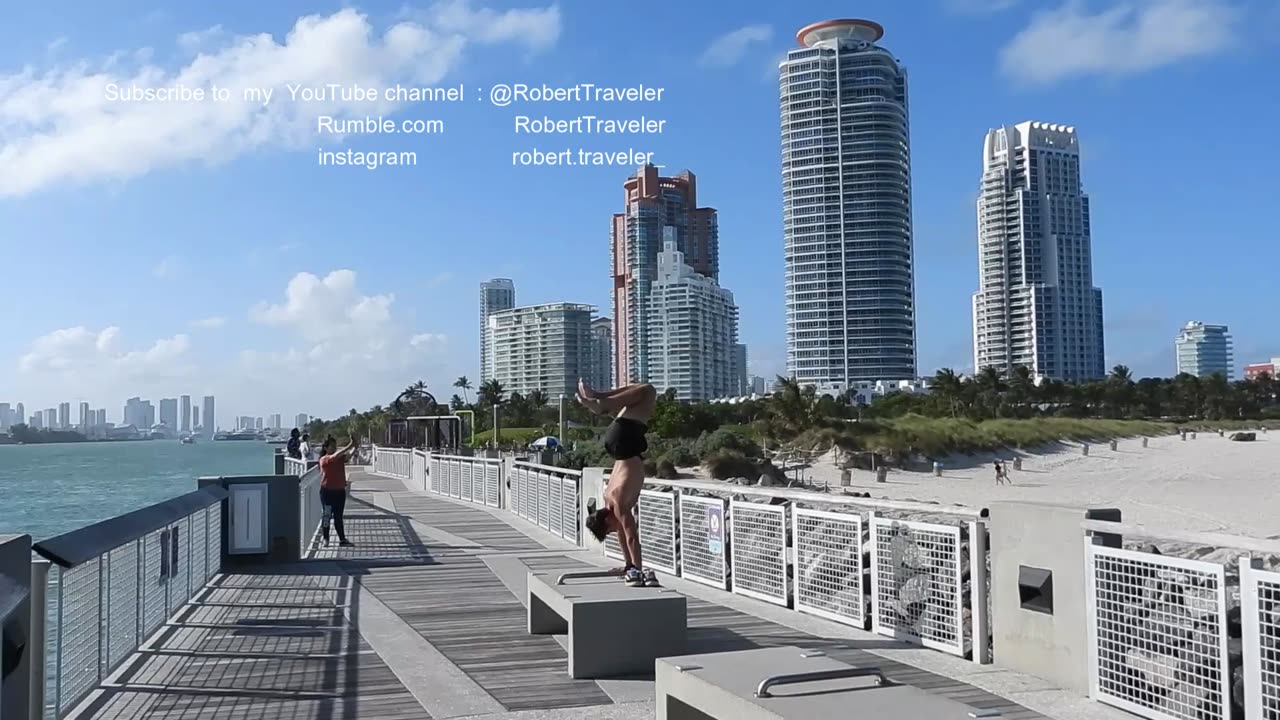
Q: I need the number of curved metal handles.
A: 2